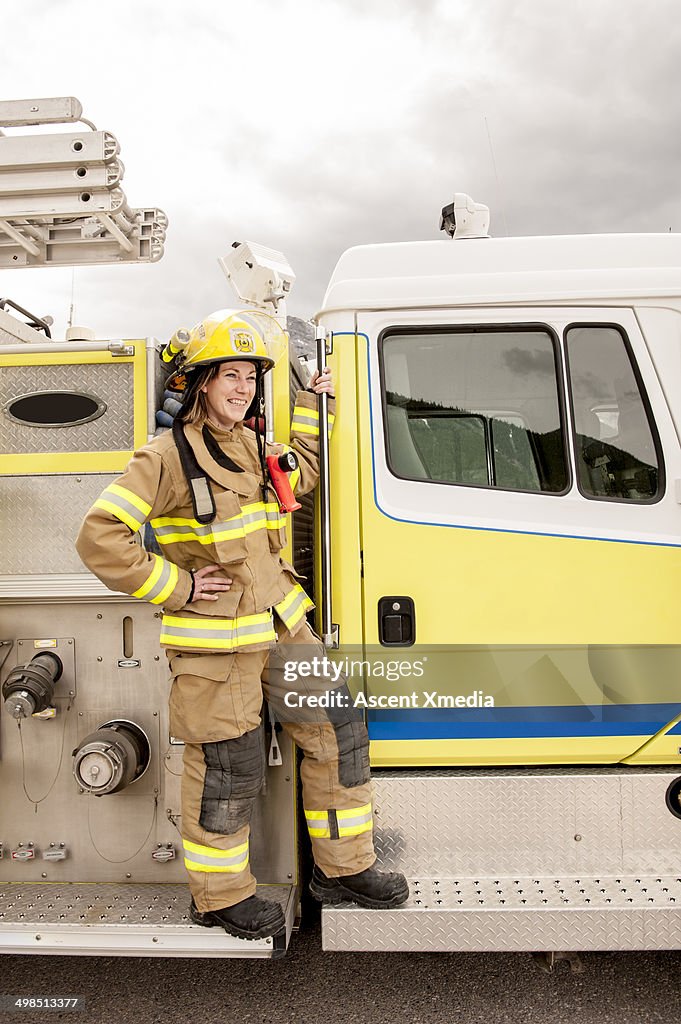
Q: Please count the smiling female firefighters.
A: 1